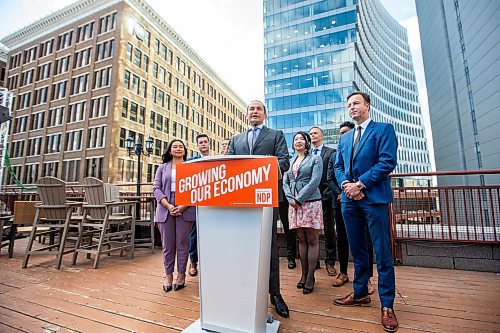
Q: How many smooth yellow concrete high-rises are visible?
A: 0